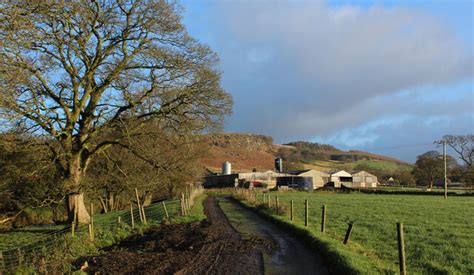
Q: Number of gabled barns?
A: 3